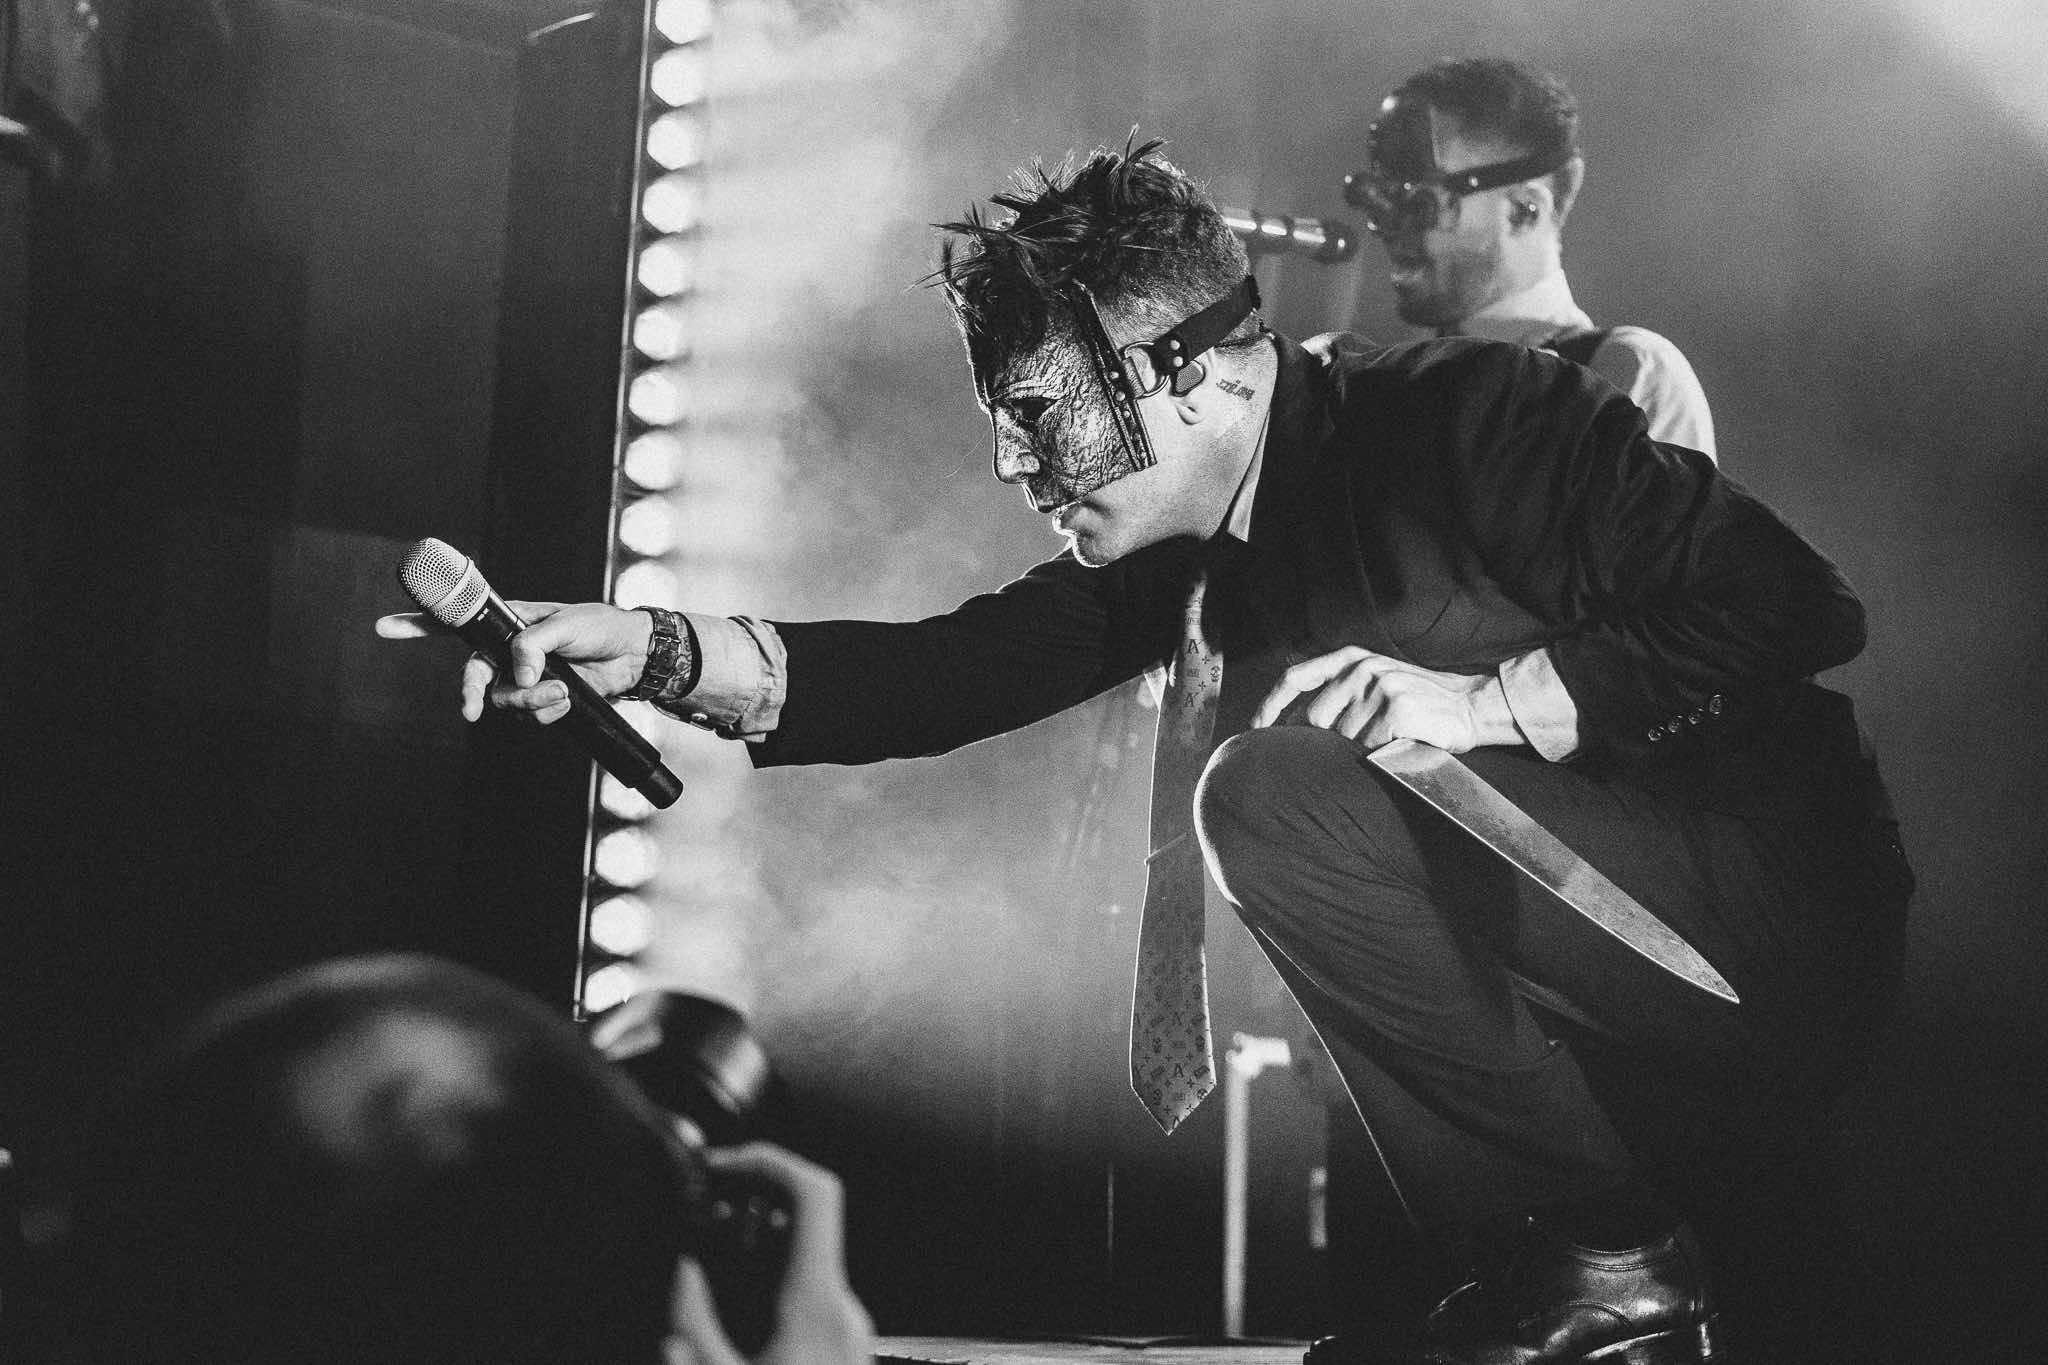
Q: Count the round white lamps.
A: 15